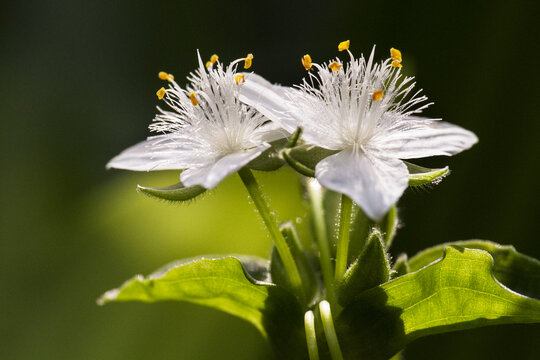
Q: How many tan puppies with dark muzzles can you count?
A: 0